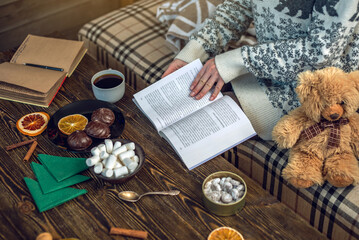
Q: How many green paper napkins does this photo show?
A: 3